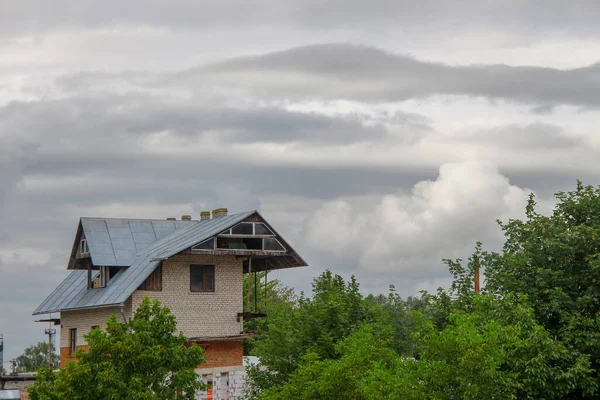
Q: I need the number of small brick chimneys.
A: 4